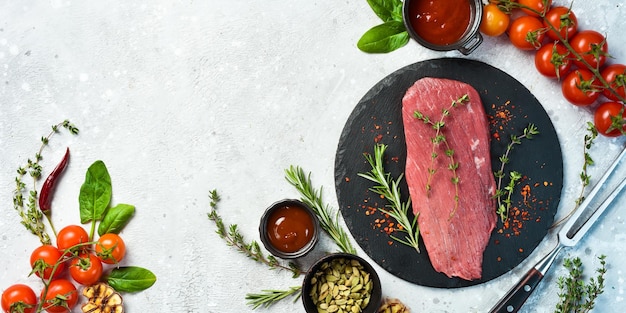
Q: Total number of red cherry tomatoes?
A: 14